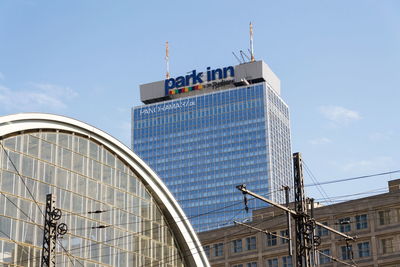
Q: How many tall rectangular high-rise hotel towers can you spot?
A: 1